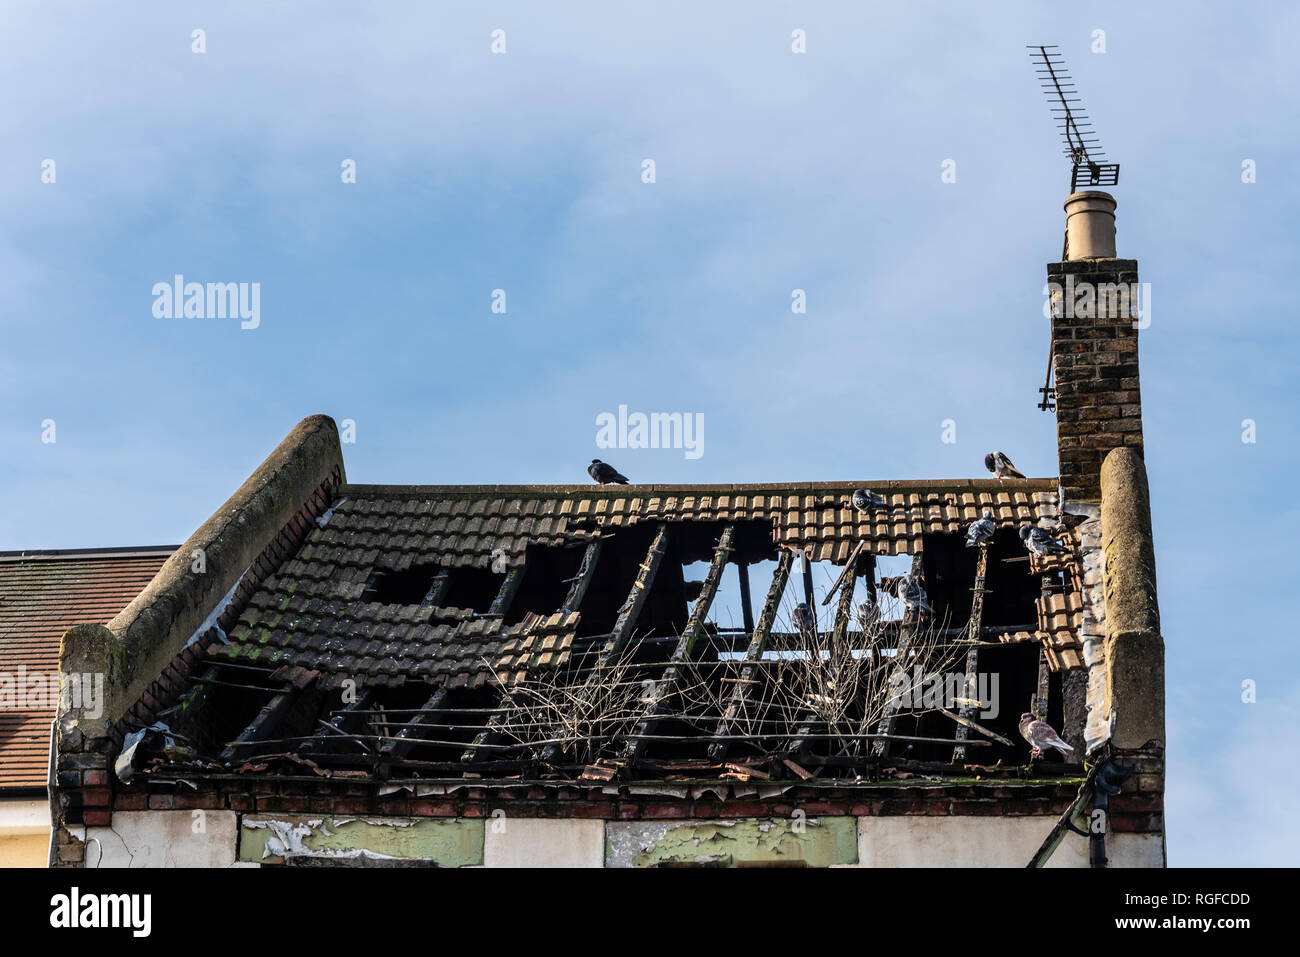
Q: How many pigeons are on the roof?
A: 9